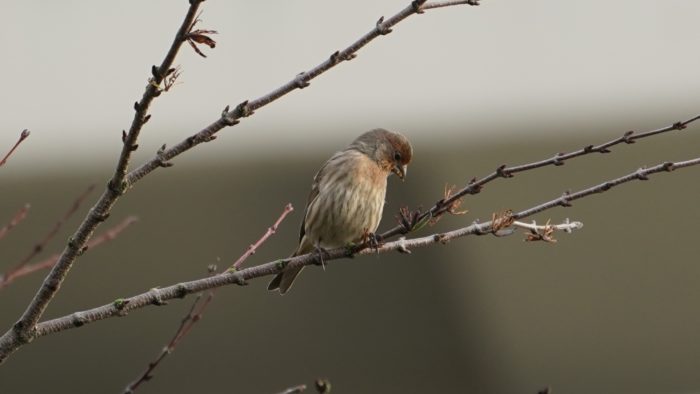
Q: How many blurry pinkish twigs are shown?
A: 3